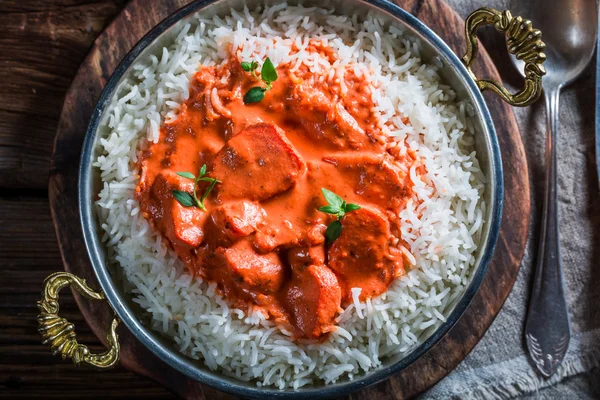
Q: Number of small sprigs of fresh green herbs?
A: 3